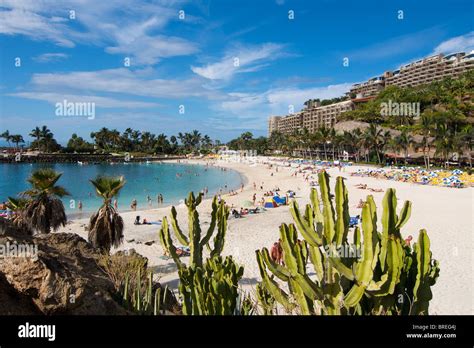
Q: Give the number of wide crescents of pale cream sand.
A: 1